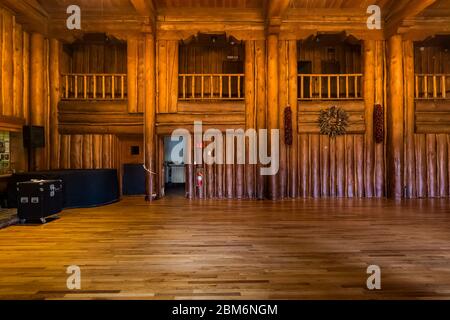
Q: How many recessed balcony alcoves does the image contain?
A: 4